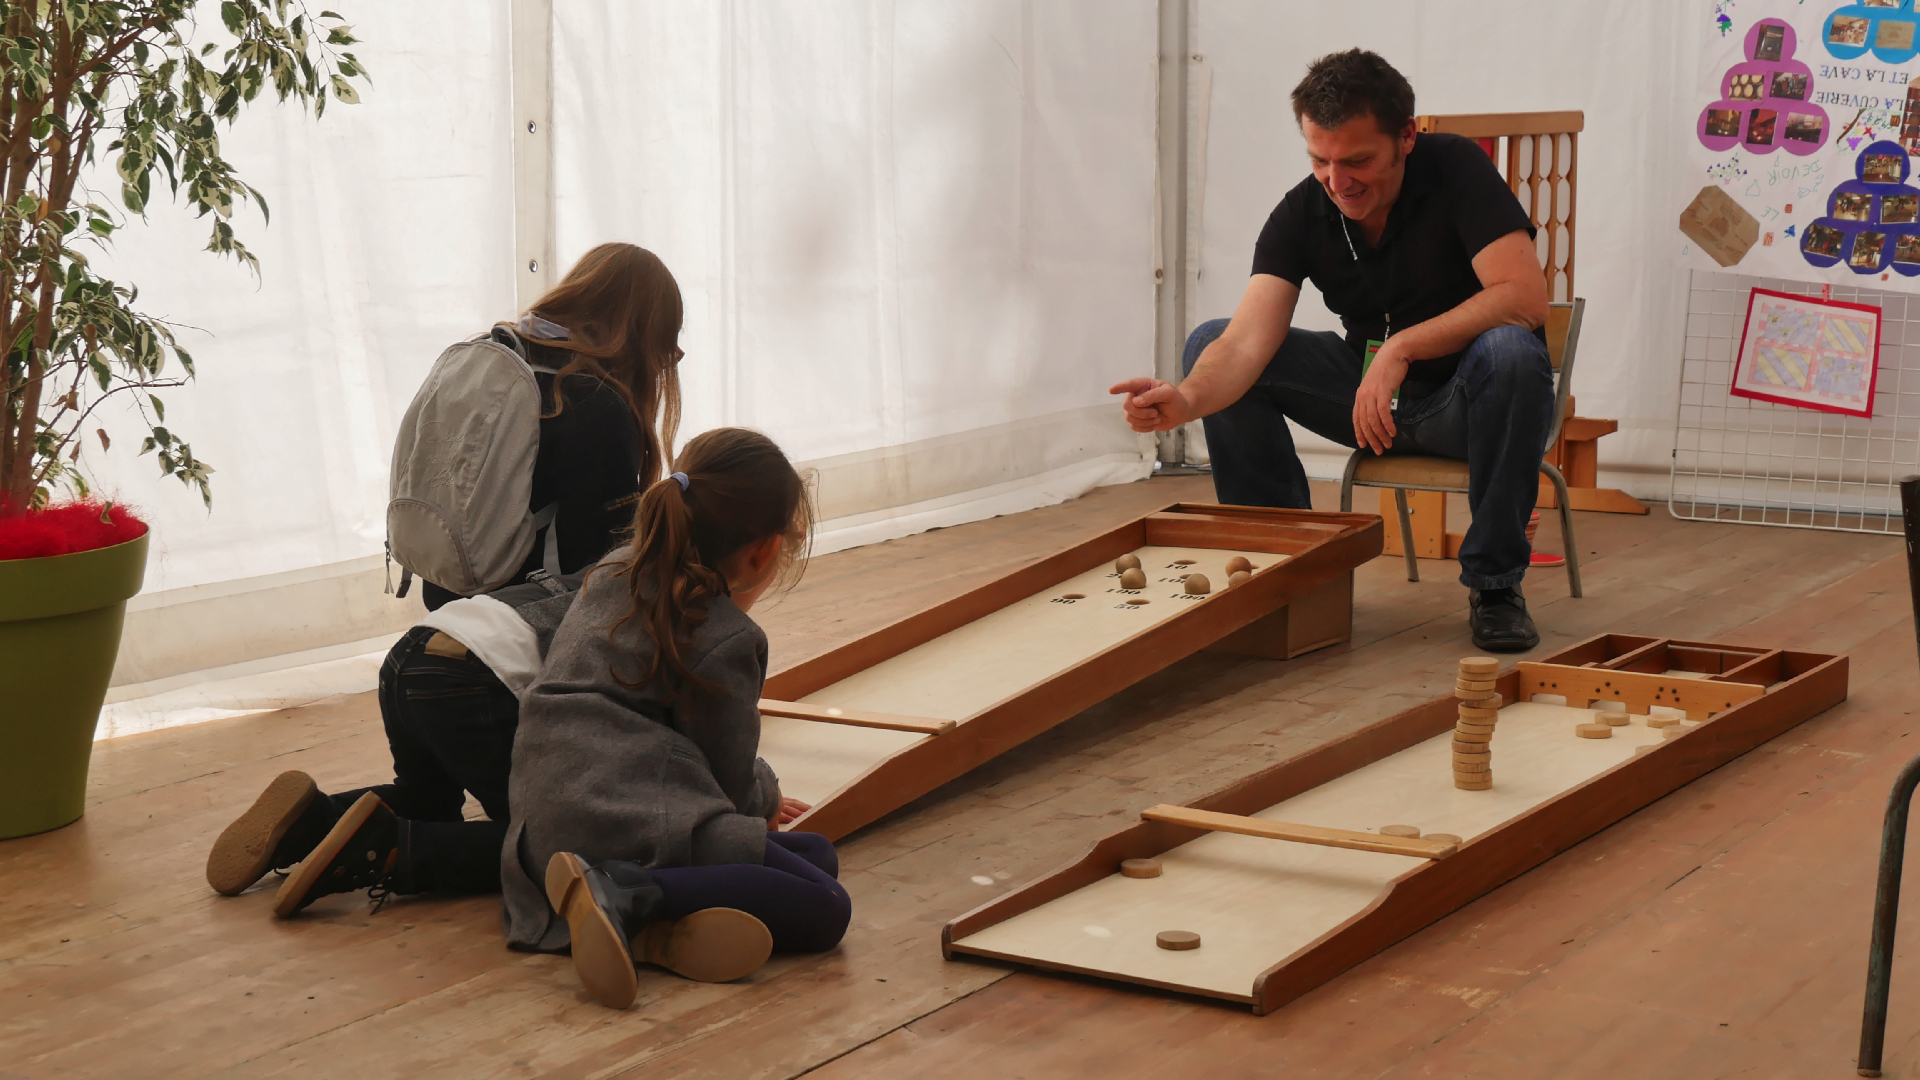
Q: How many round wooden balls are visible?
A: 5